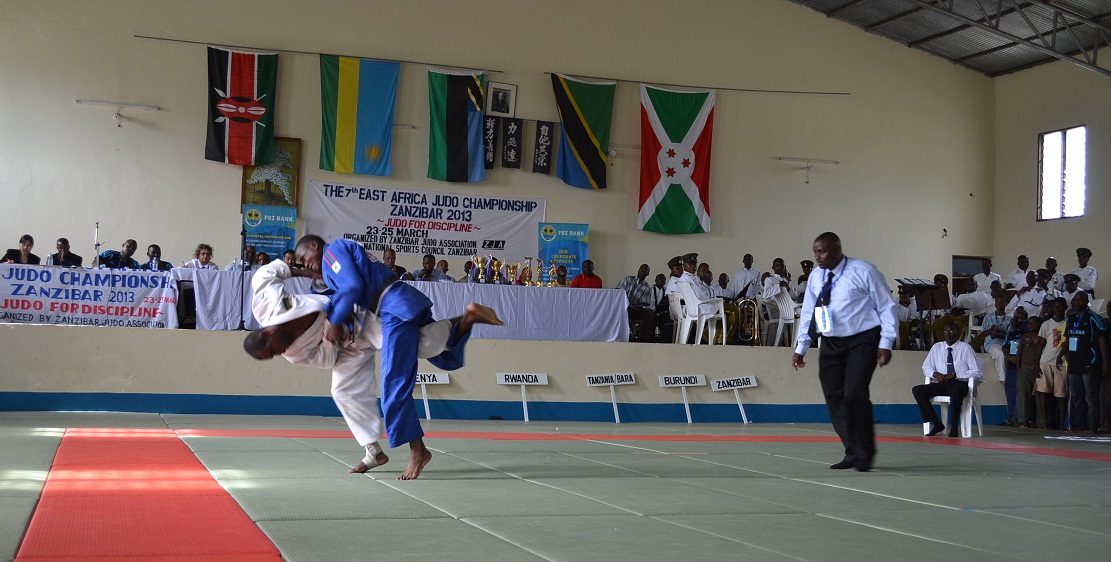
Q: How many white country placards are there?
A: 5